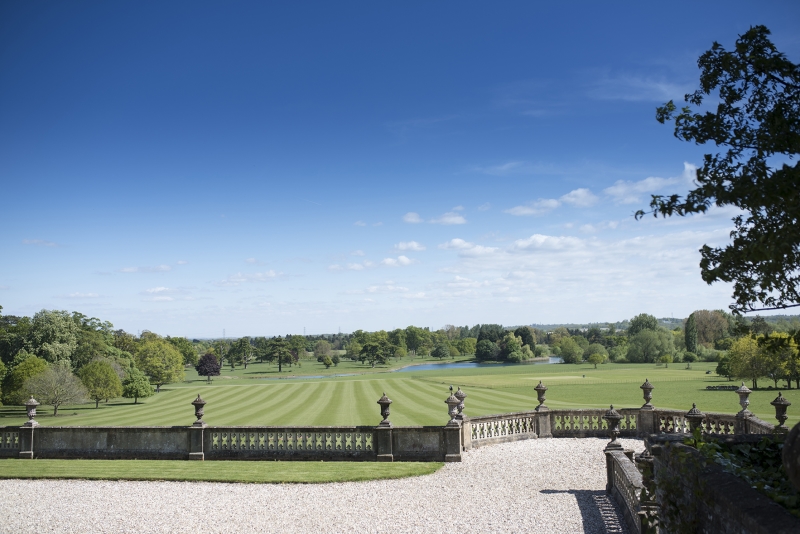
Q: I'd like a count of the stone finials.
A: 11